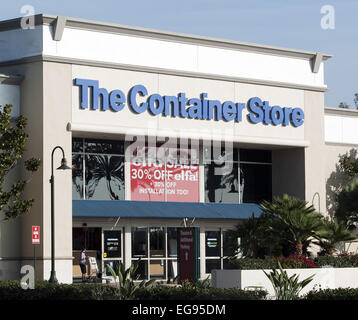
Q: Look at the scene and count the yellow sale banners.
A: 0